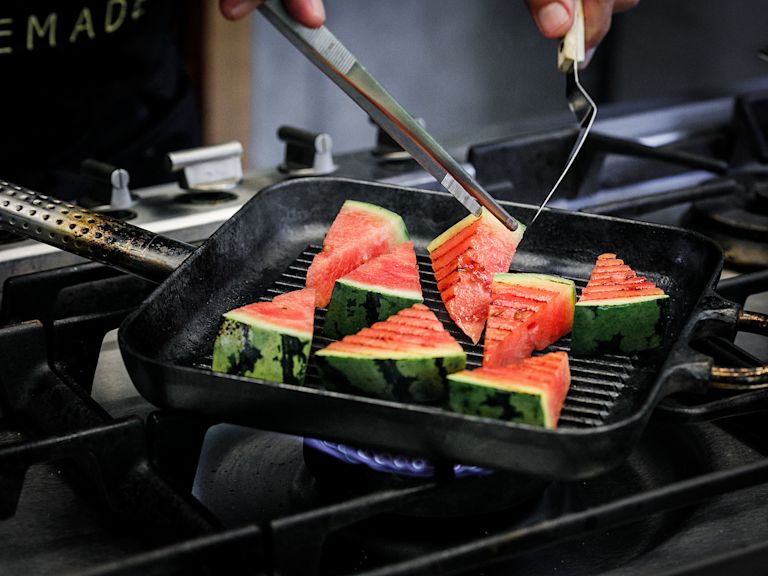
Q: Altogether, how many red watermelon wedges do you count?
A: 8